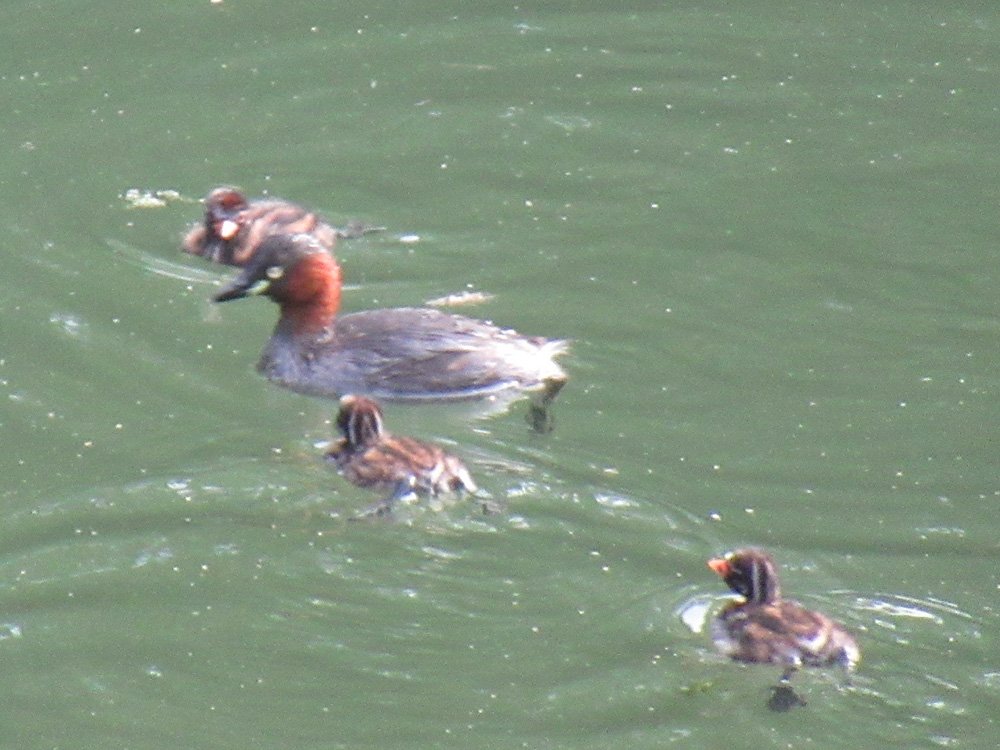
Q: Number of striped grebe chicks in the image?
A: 3